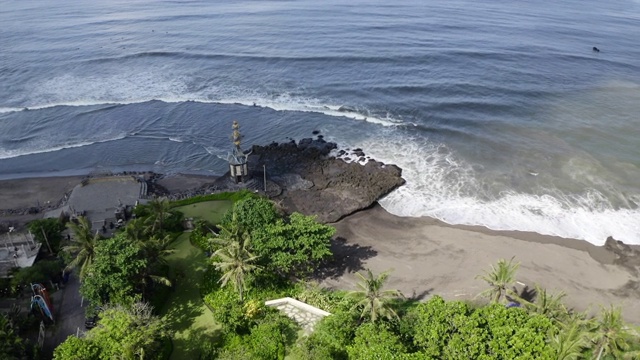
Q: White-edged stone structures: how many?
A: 1